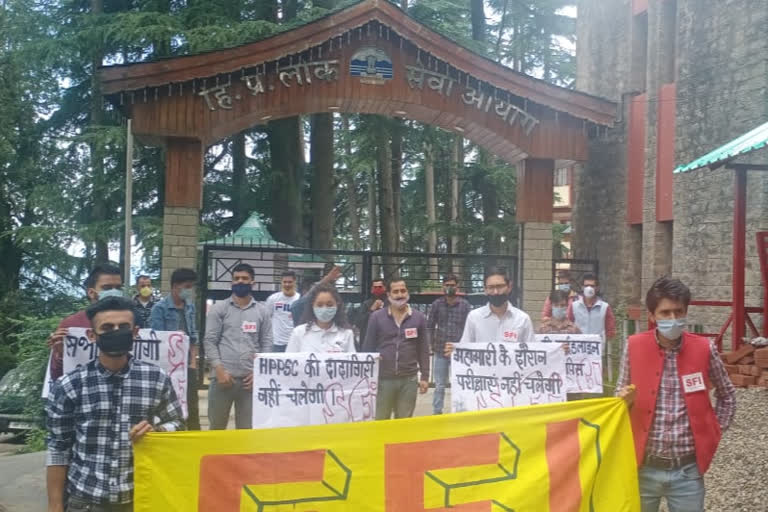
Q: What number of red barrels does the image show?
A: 0